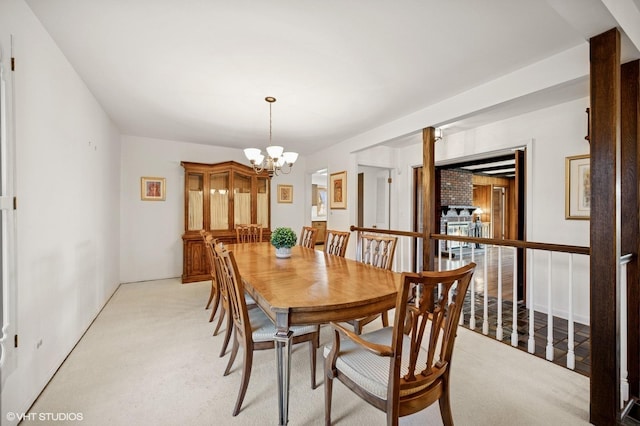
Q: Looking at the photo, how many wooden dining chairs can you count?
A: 8